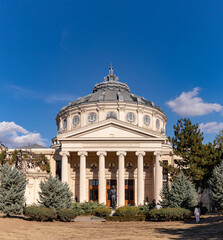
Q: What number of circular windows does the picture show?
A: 7